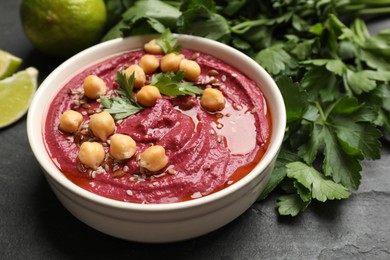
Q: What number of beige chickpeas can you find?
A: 13